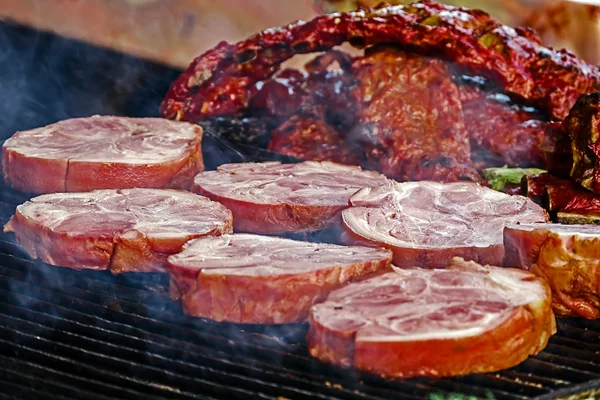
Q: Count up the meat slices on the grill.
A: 7